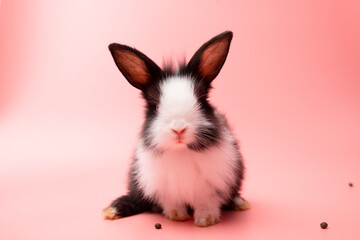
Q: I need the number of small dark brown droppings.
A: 3